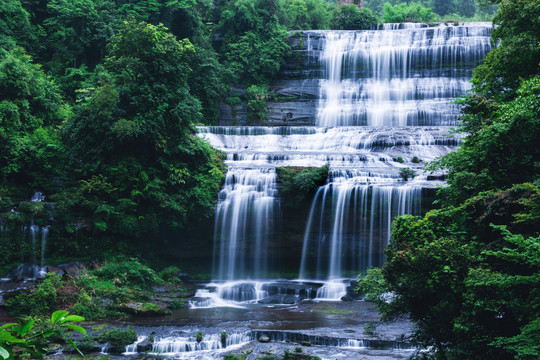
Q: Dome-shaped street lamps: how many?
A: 0